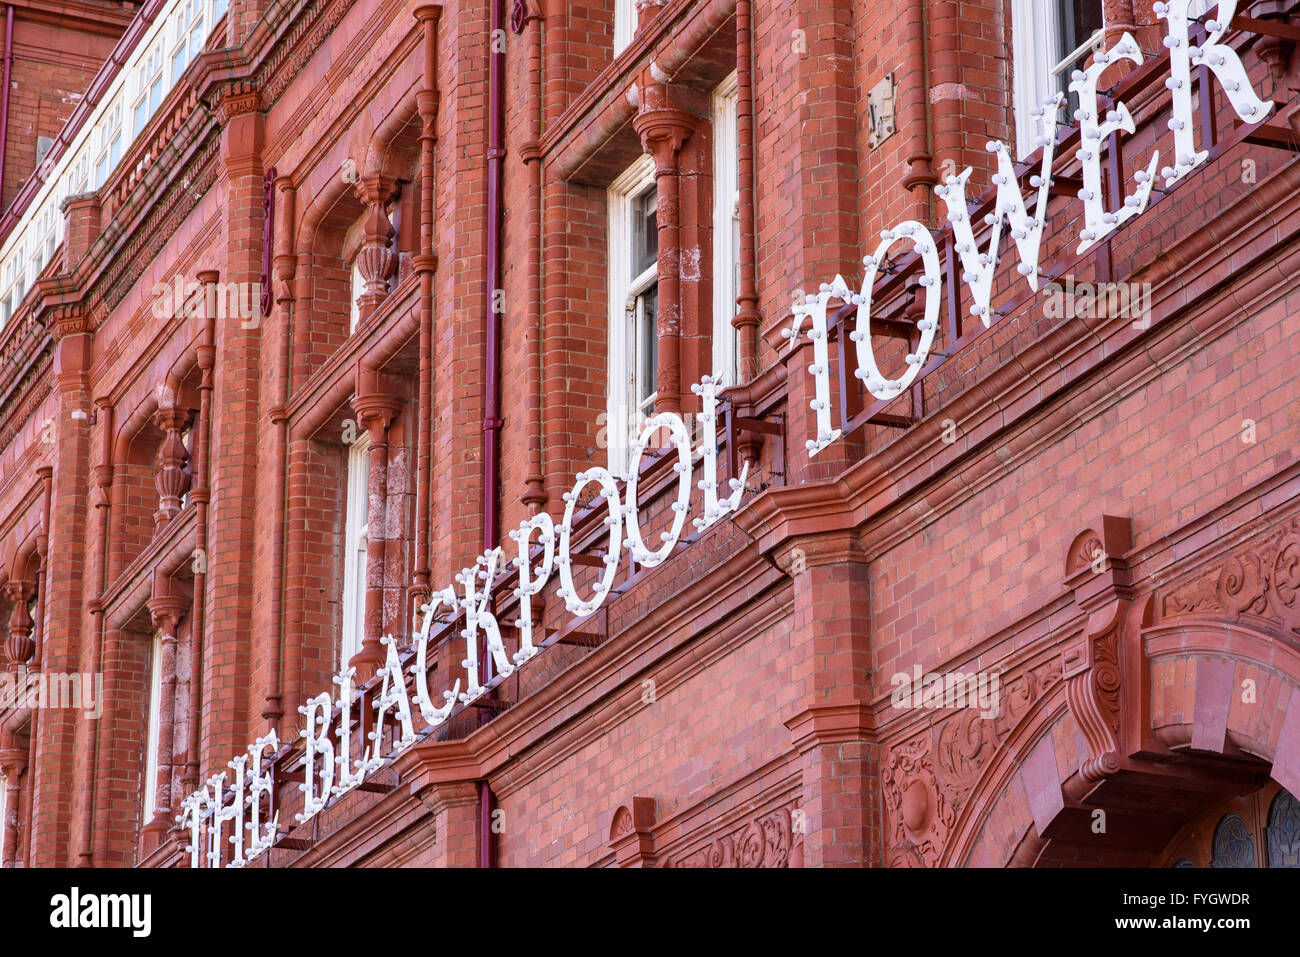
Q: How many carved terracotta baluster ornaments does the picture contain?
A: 3